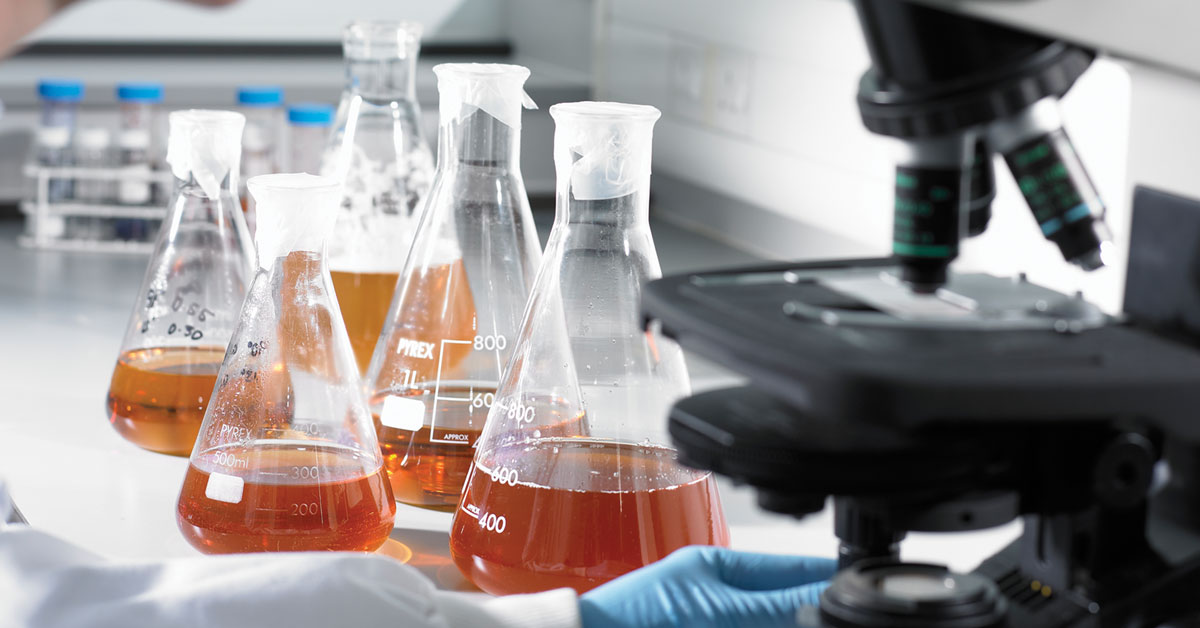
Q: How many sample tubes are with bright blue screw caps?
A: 4